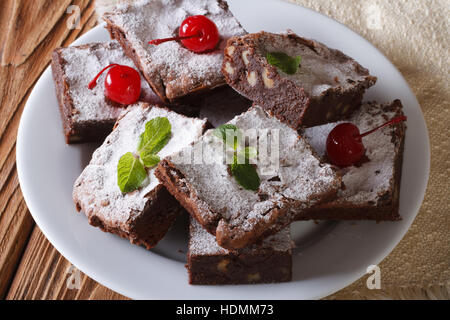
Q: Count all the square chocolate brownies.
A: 7